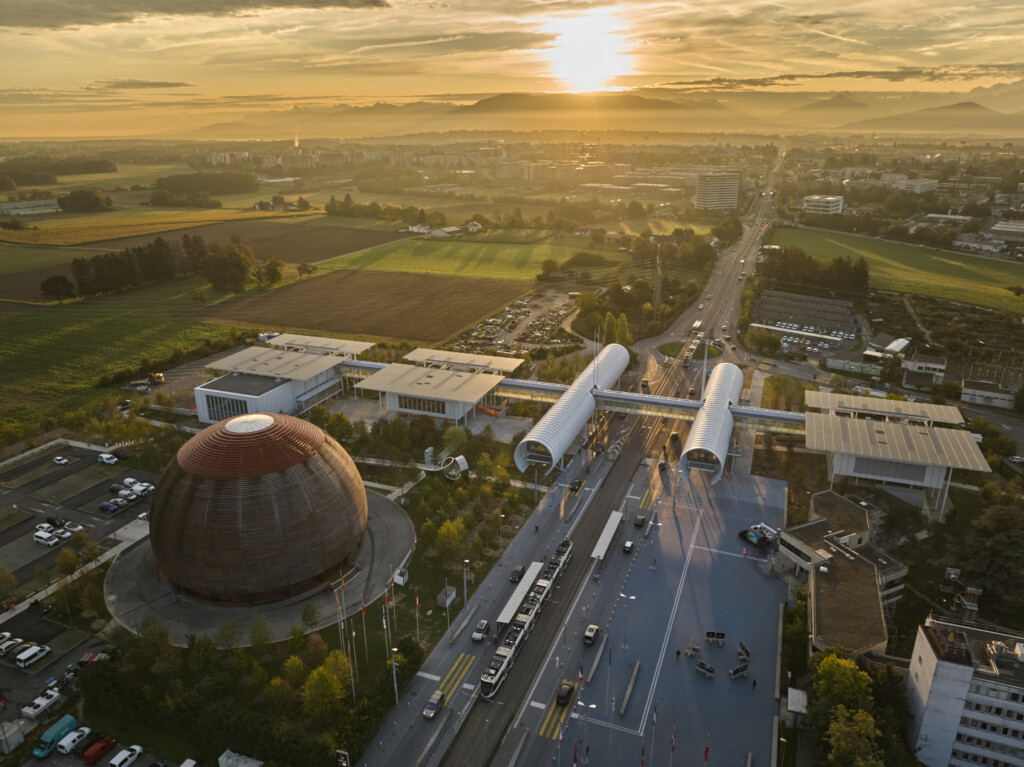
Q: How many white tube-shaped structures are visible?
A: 2